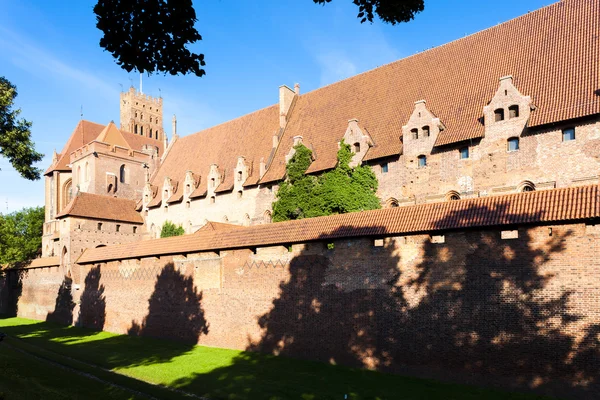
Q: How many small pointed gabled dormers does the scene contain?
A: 9